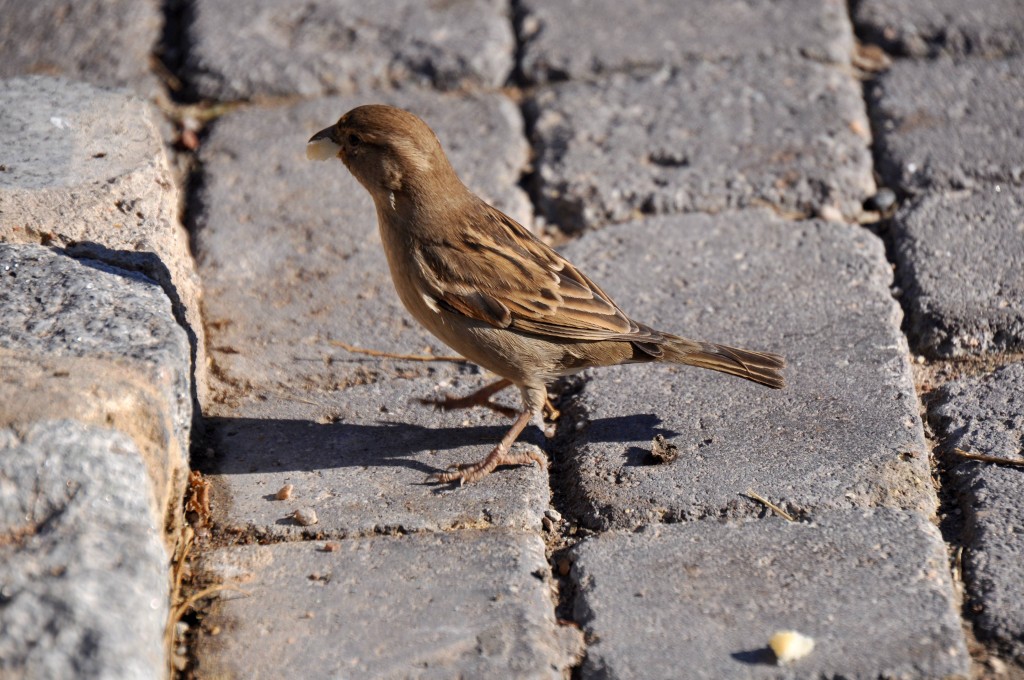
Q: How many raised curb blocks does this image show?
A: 3